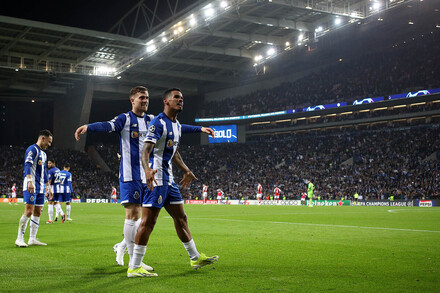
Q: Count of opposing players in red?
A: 7